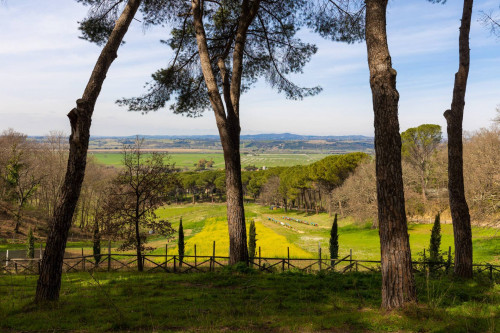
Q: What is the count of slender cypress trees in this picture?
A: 6